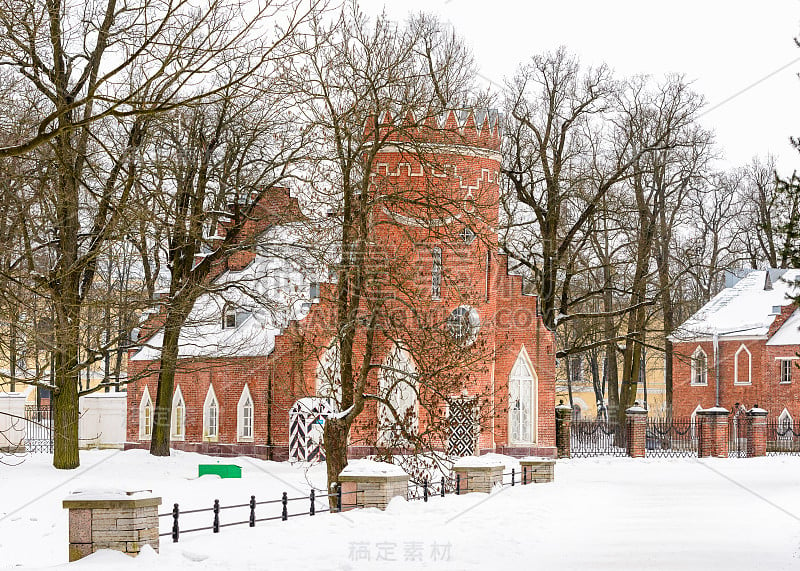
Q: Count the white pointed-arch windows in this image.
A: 12